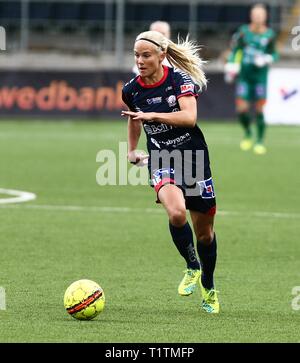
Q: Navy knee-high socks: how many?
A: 2